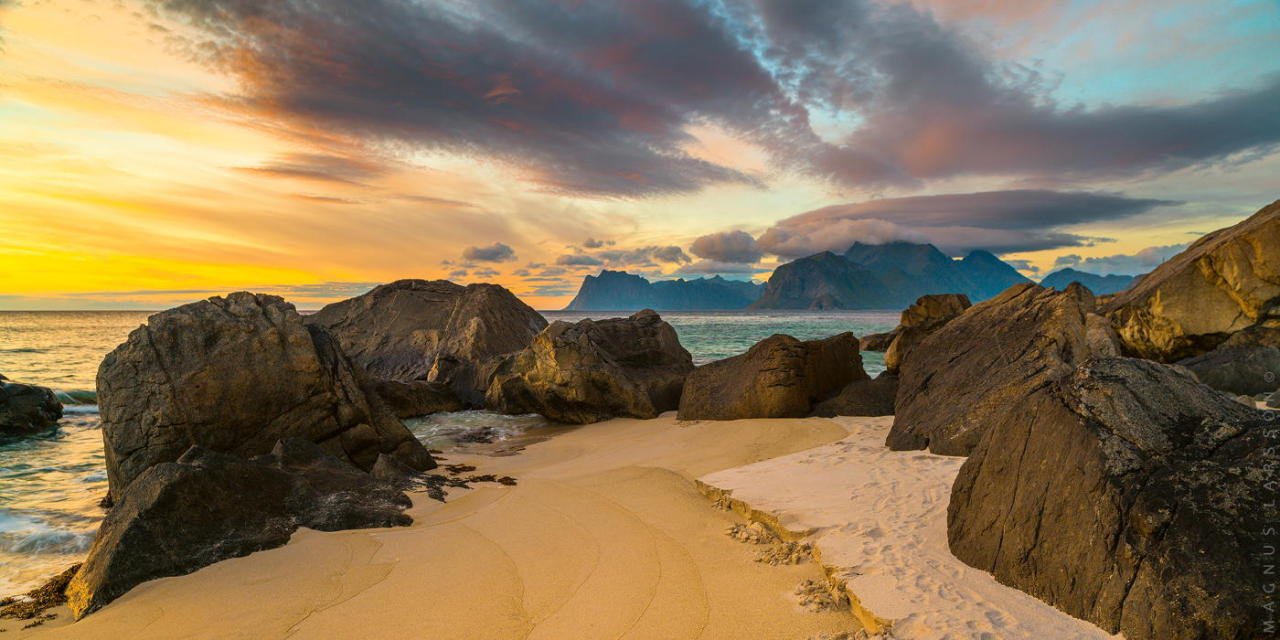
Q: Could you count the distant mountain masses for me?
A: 3